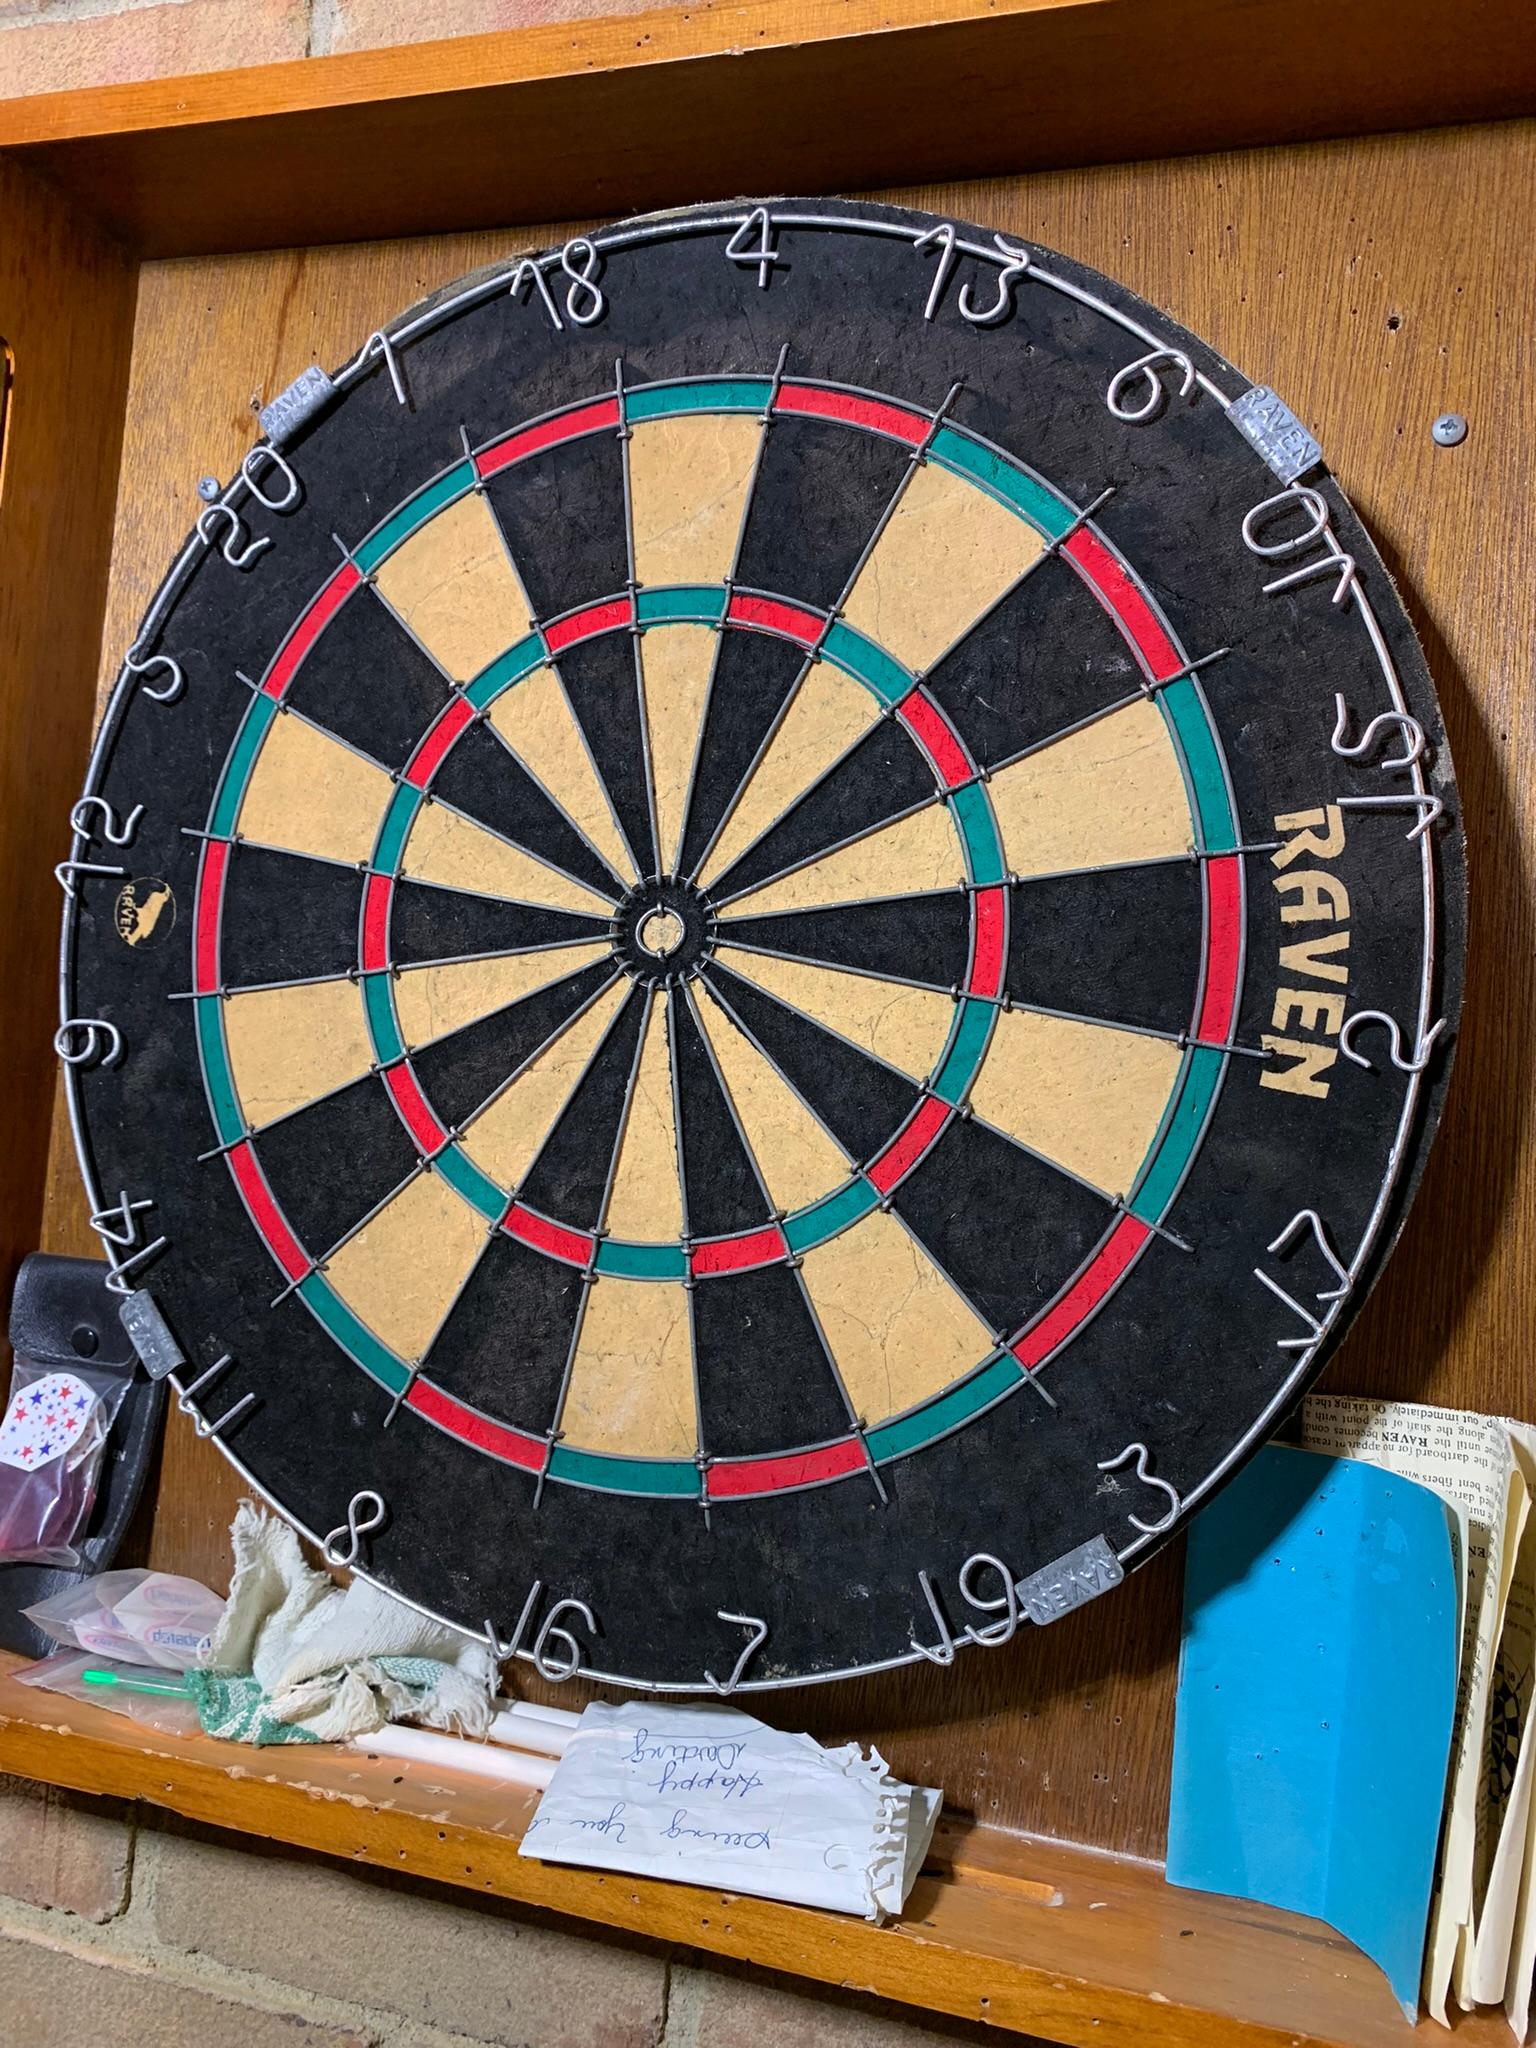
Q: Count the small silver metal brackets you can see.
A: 4